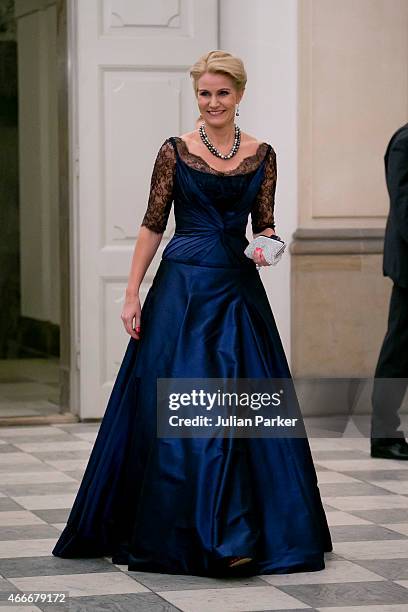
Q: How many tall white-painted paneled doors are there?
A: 1